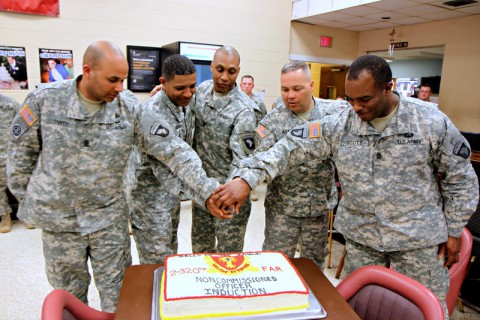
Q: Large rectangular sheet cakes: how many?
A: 1